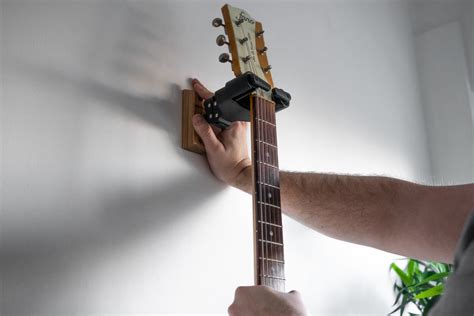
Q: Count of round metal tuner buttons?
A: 3